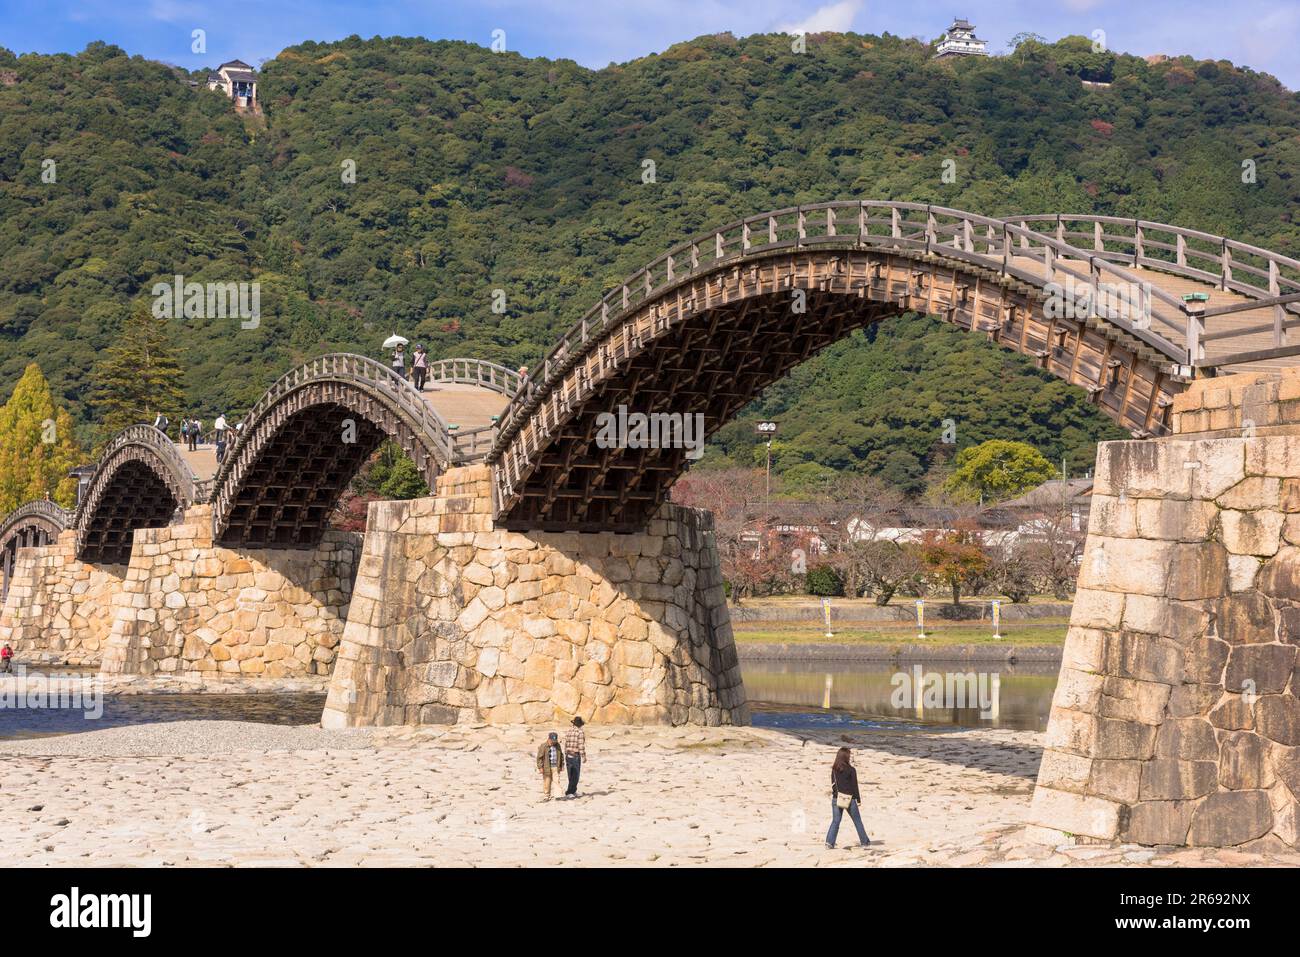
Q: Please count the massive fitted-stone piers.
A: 4